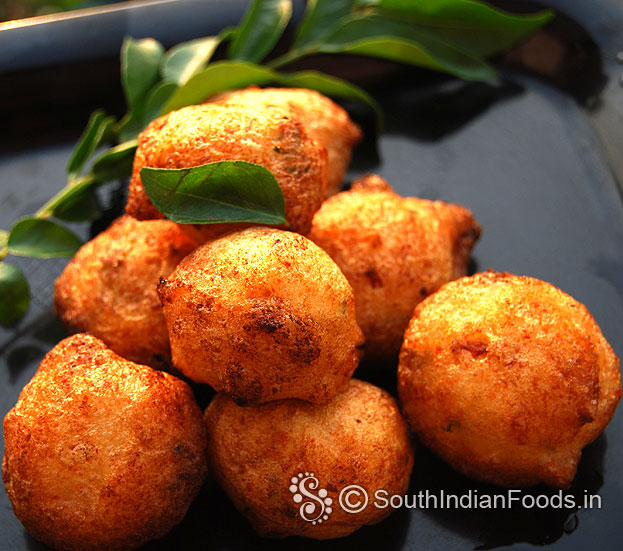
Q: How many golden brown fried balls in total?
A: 8